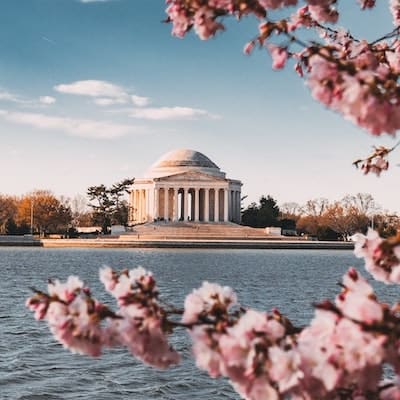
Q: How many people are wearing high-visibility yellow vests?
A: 0